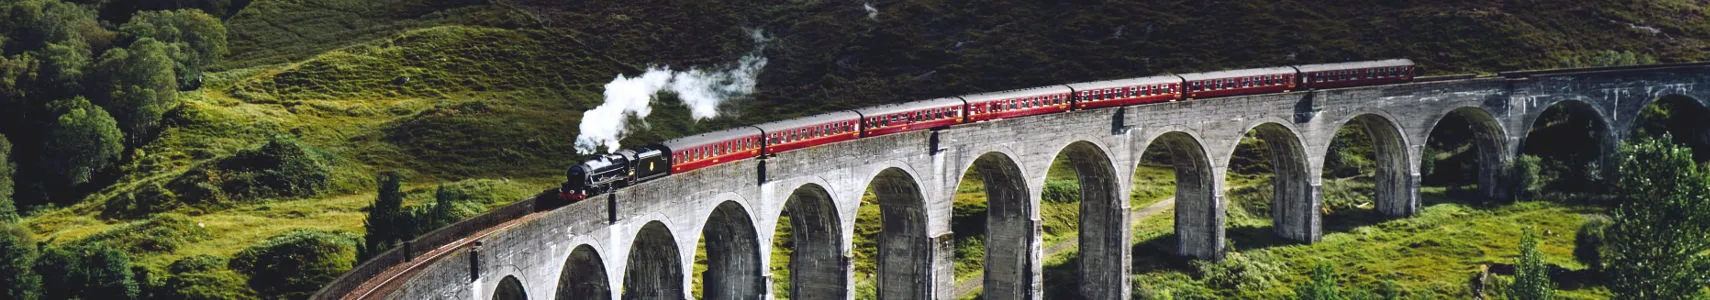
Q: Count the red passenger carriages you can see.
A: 7